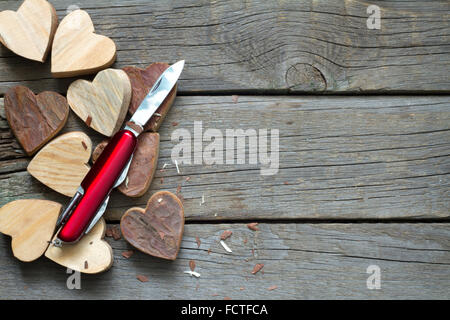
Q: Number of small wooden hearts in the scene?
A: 10